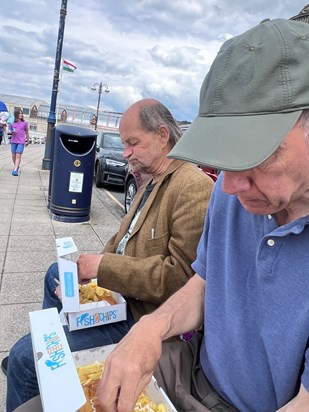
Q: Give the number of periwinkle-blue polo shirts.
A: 1